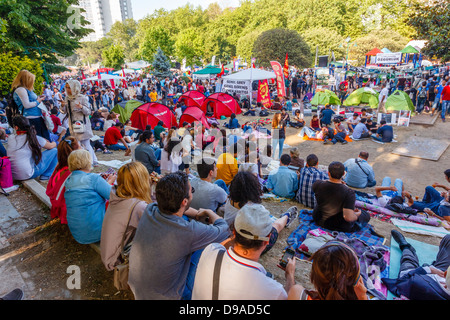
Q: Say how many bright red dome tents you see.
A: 4